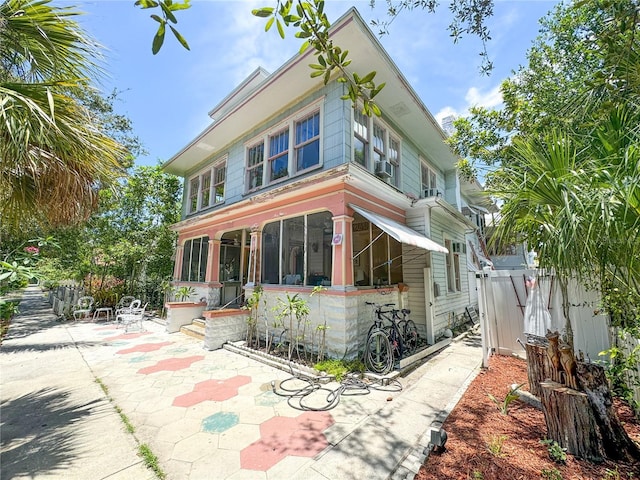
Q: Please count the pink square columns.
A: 4